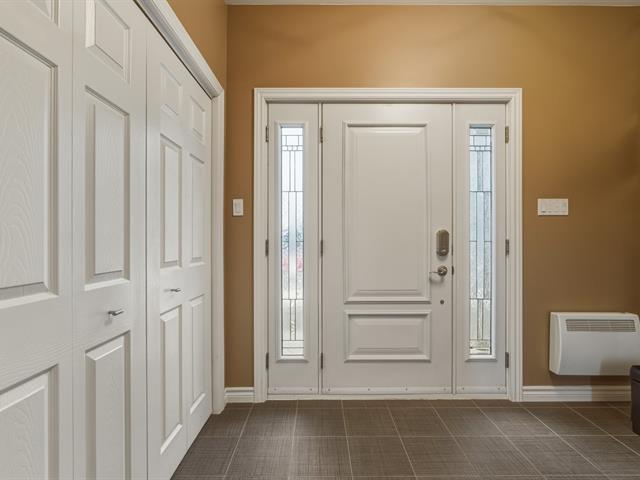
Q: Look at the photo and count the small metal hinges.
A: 9